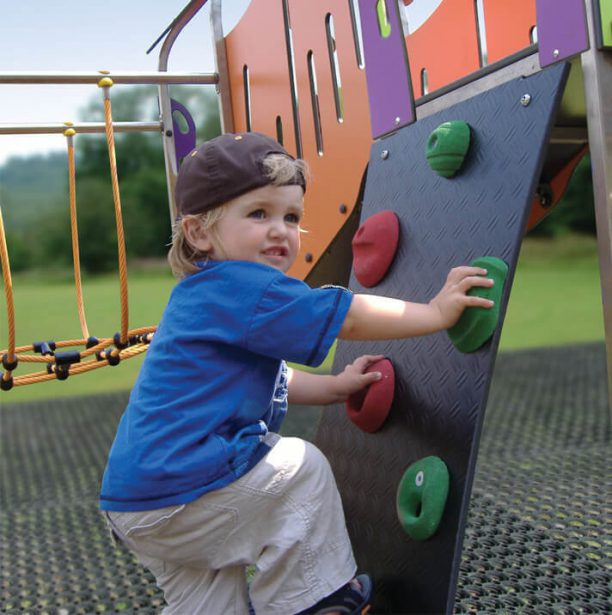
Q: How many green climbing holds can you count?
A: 3